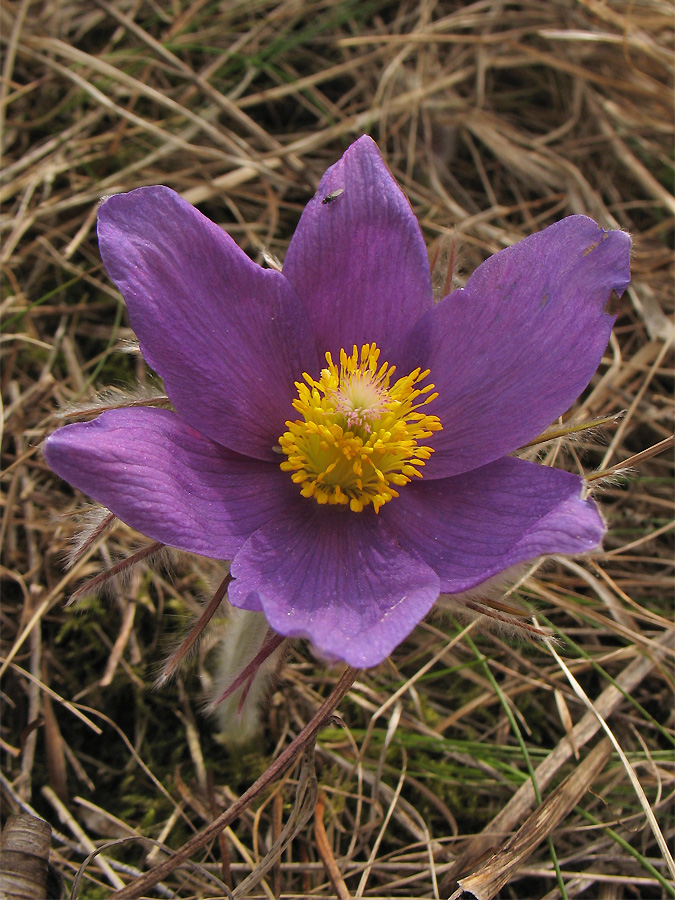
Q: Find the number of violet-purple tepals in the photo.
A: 6